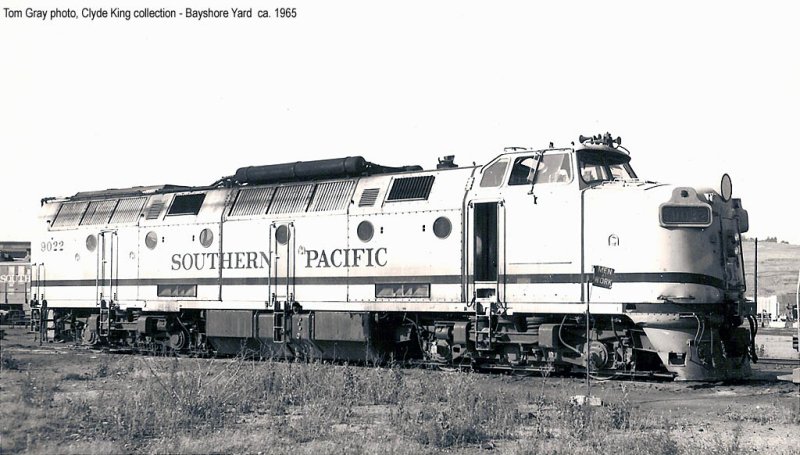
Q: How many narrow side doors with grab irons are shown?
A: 3